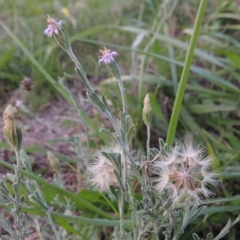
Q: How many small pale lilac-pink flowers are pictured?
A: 2